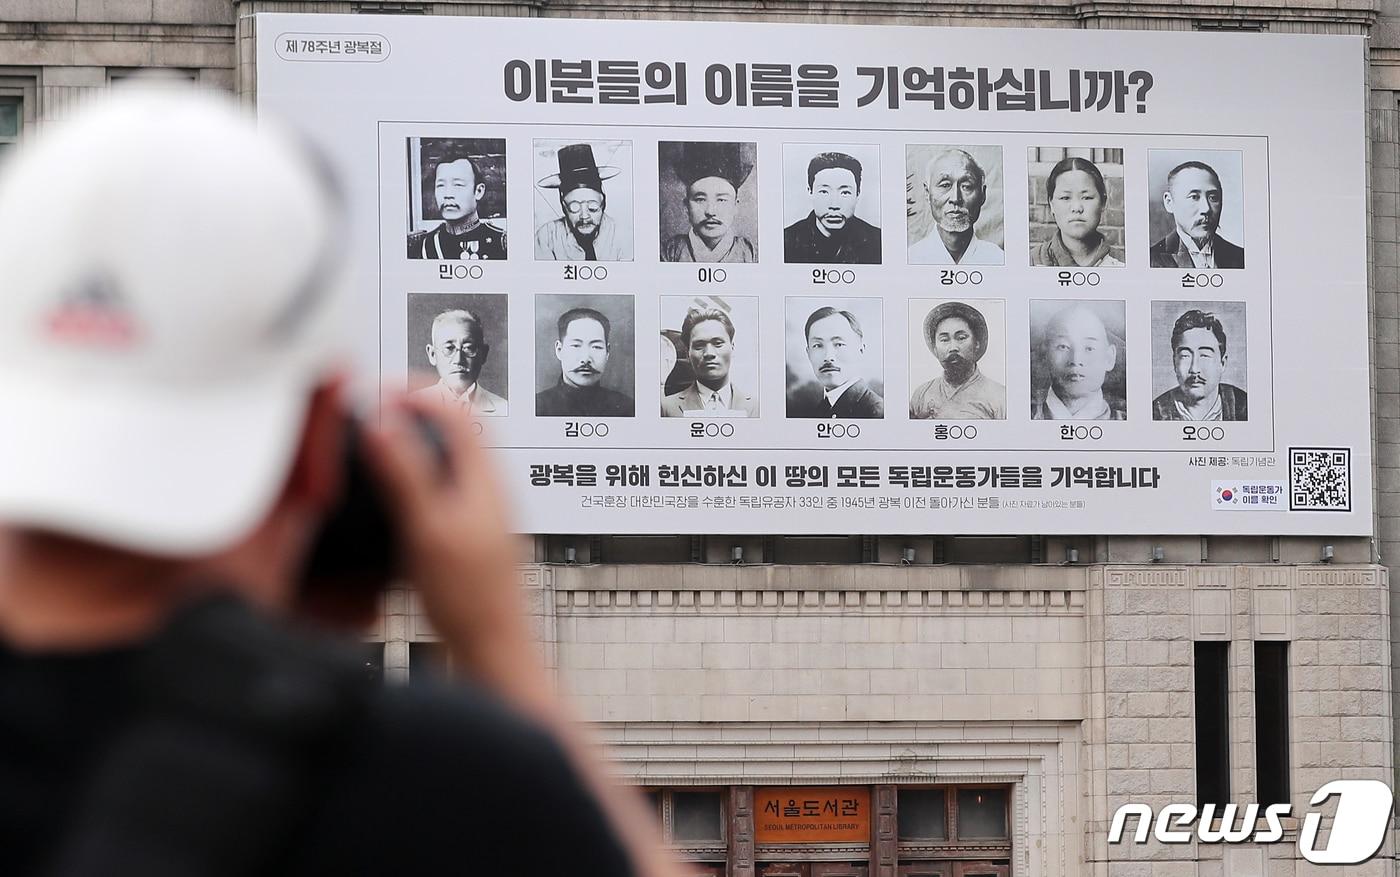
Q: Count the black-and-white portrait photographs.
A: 14